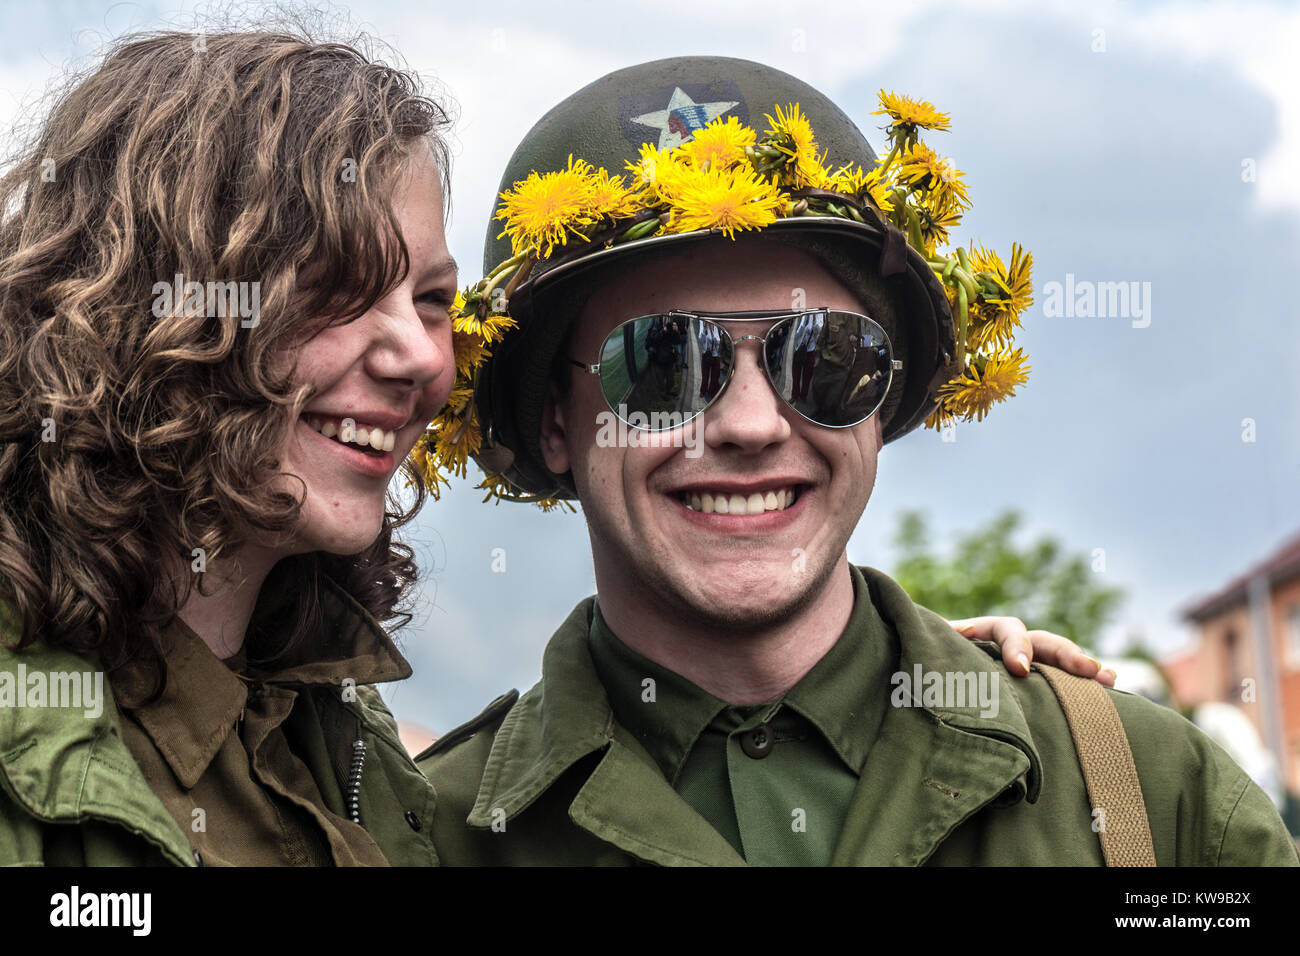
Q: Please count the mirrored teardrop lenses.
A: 2